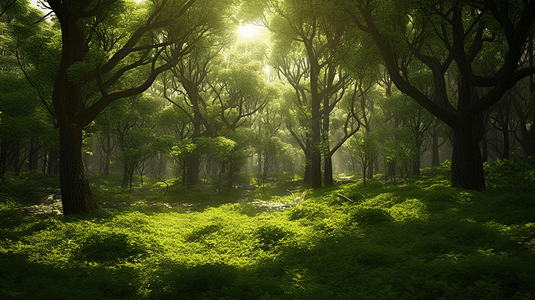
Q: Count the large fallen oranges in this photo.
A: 0